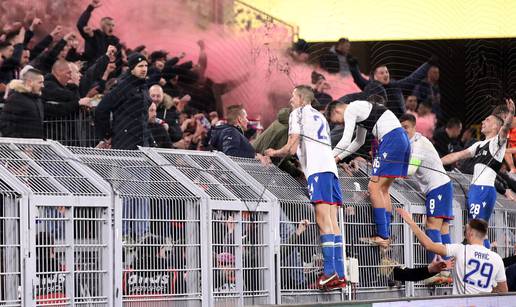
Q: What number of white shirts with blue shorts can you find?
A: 4